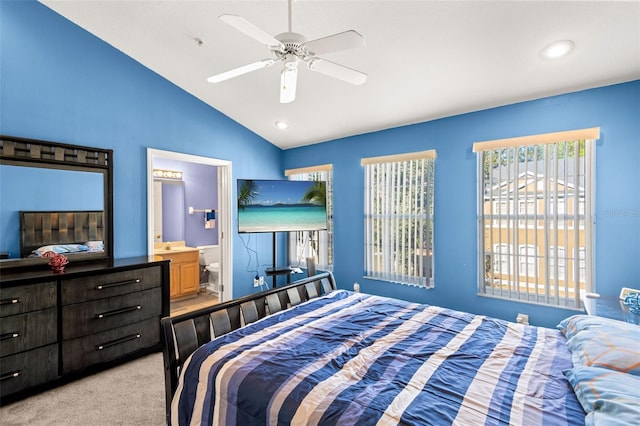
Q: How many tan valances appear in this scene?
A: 3